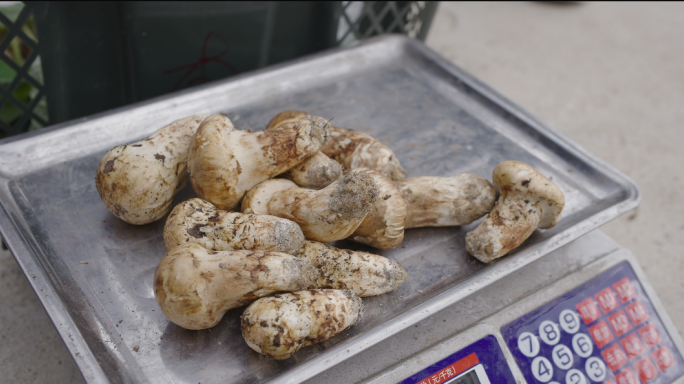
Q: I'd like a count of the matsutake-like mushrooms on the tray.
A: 11